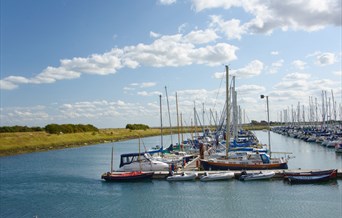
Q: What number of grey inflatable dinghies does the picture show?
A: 3